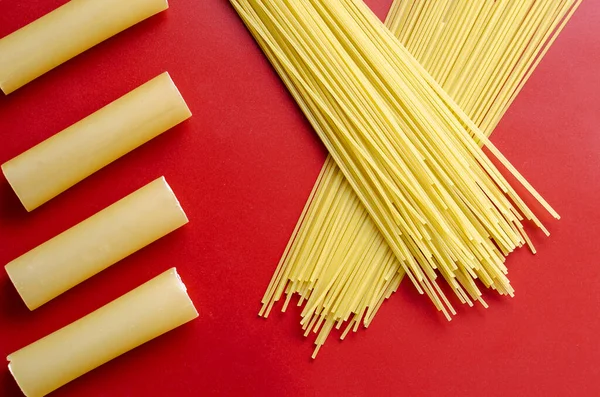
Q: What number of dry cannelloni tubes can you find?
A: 4